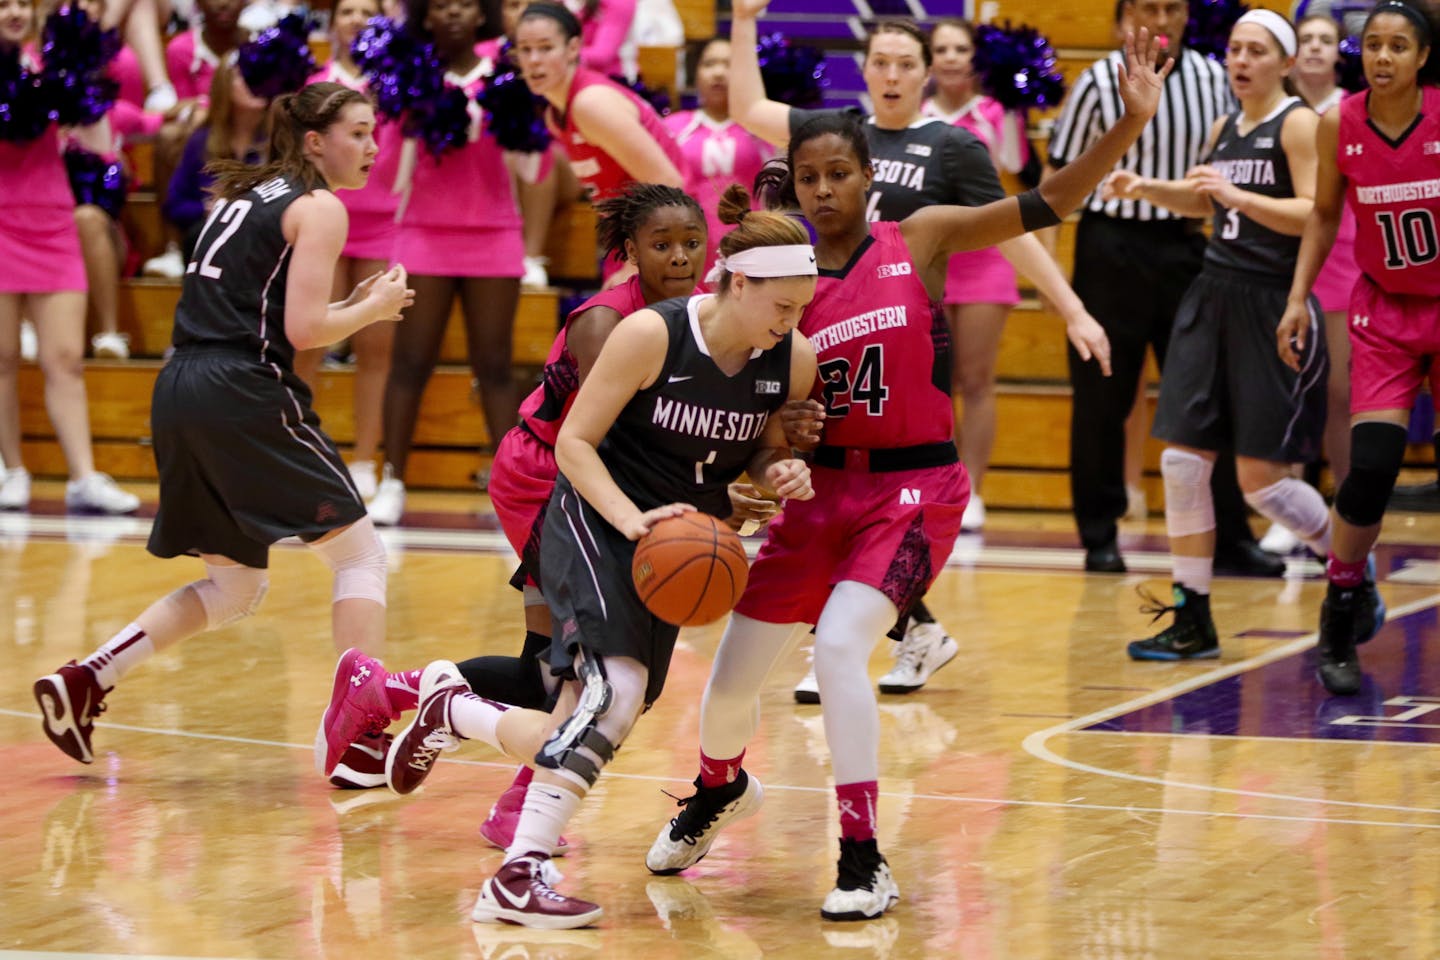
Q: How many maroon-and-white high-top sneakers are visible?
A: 4